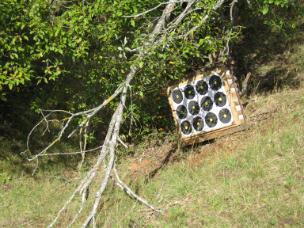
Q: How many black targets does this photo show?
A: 12